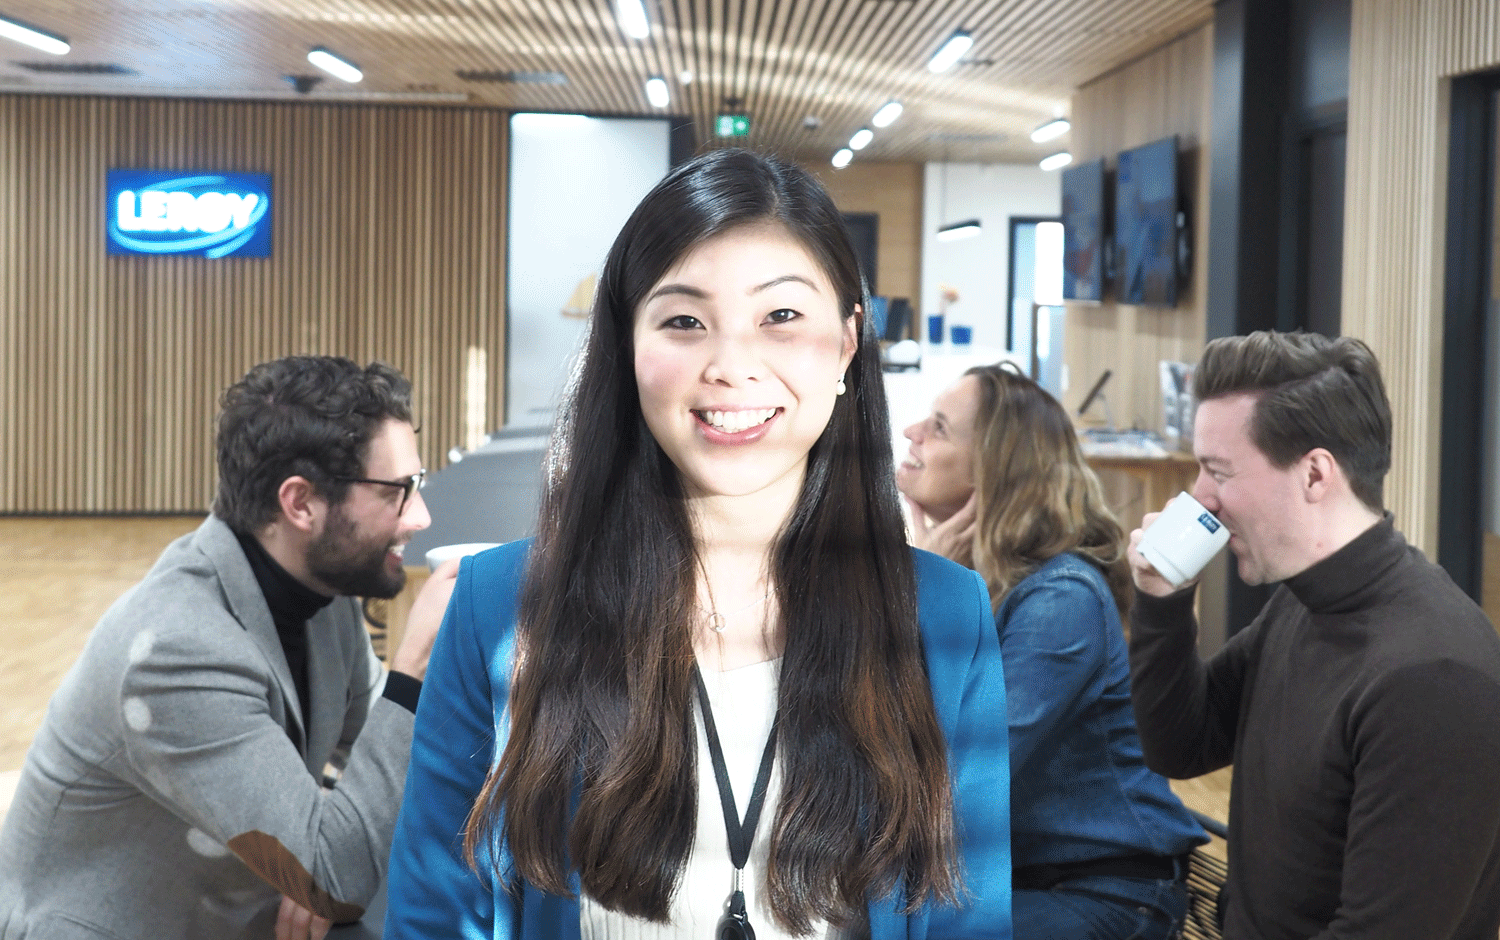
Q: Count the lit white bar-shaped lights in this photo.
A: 11